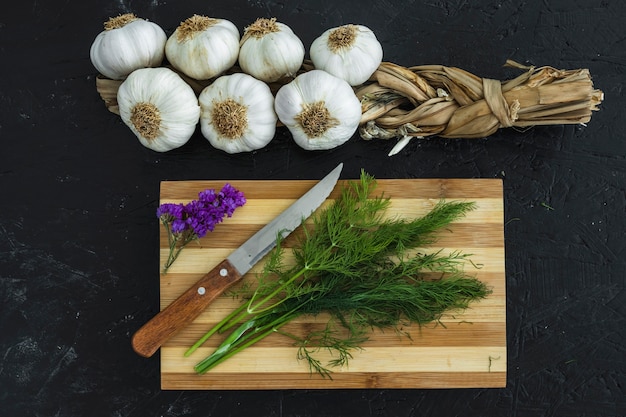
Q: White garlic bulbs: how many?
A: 7